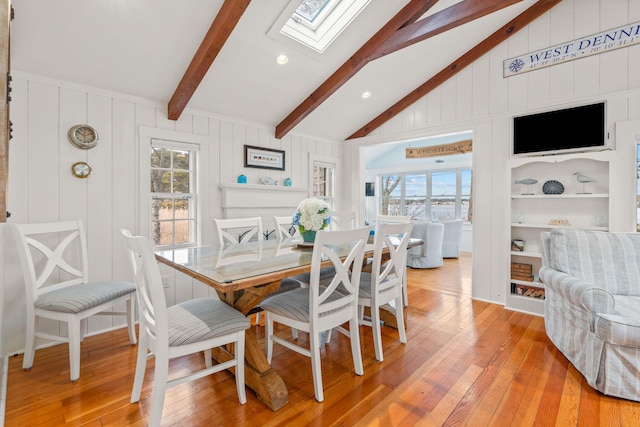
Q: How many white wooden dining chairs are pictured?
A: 8